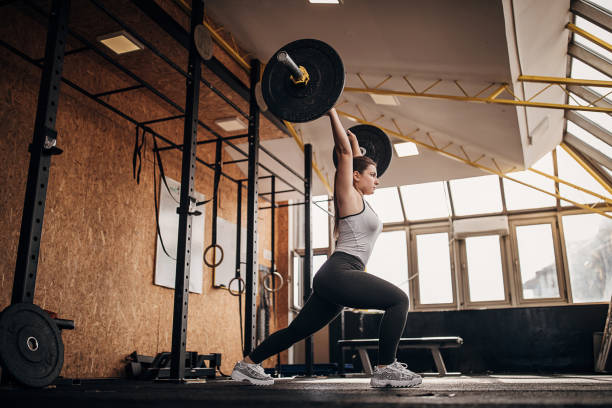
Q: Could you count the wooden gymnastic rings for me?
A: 3